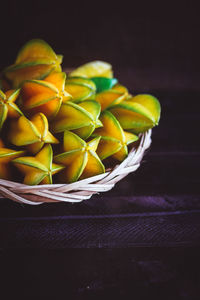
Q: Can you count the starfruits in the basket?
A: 13